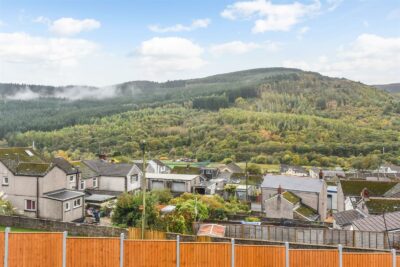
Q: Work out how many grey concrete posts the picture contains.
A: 8